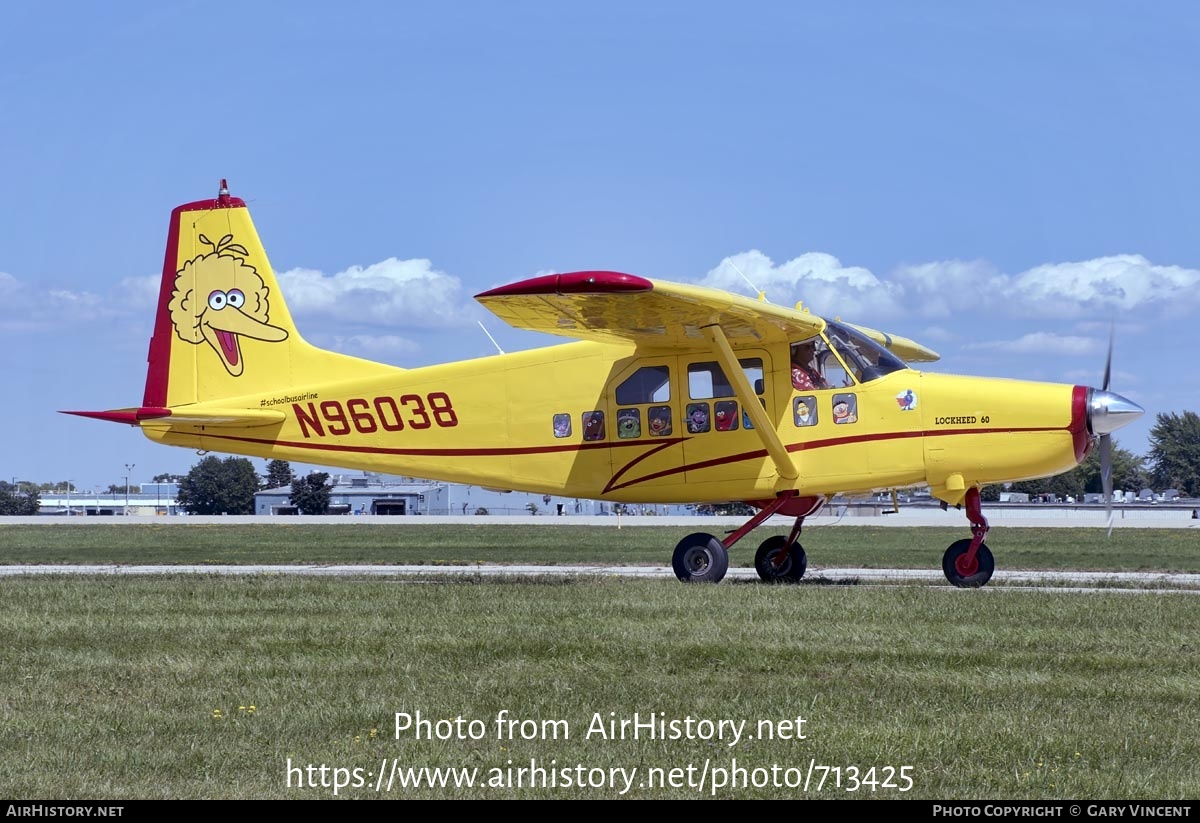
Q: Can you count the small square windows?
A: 9